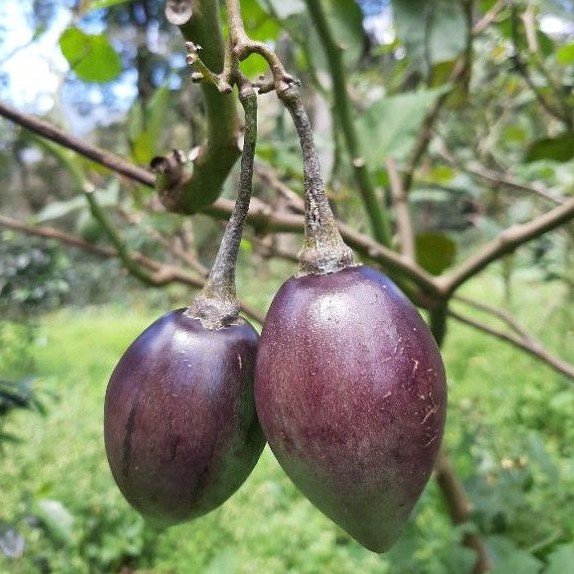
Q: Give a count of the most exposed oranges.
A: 0